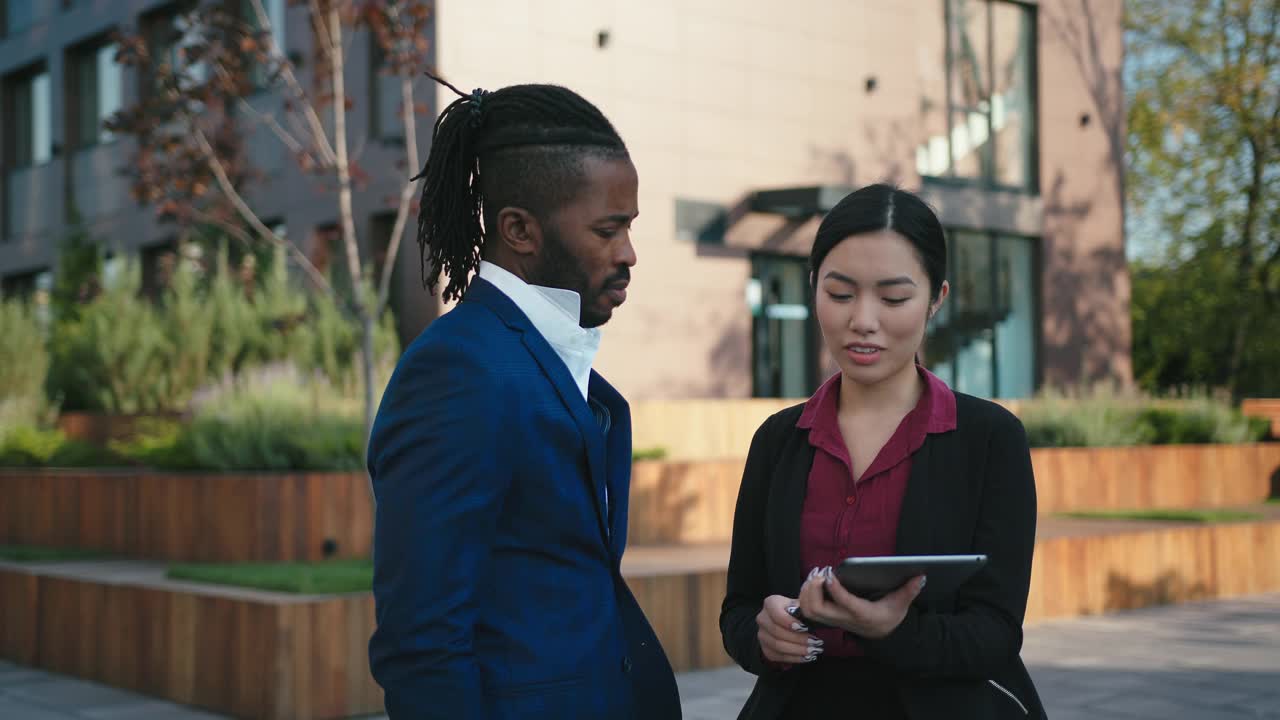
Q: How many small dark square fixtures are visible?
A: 3